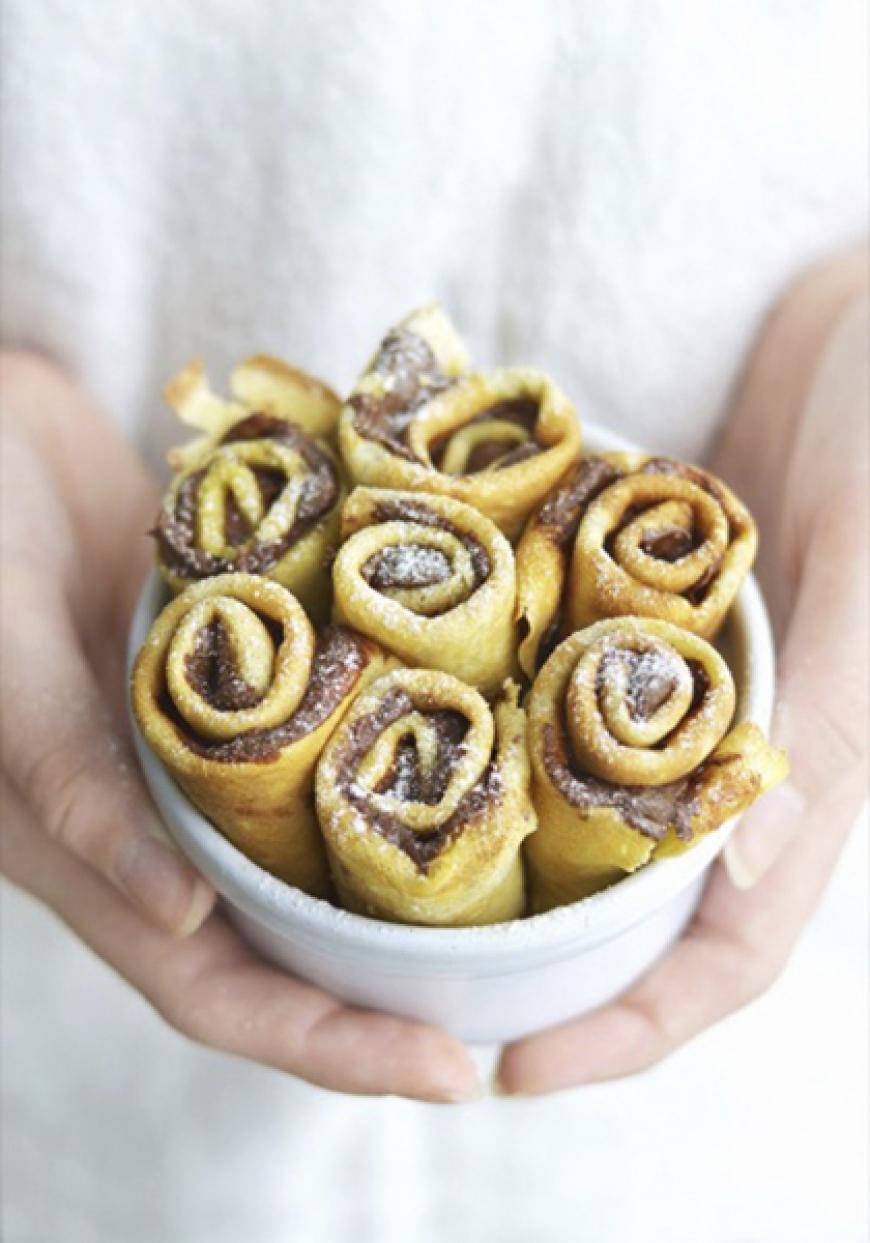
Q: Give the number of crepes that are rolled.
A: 7